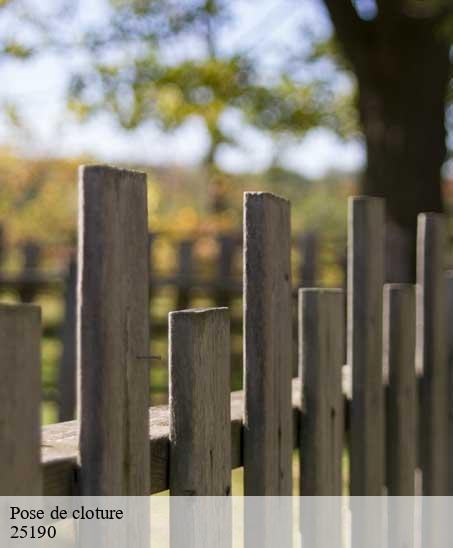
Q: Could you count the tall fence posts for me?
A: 4